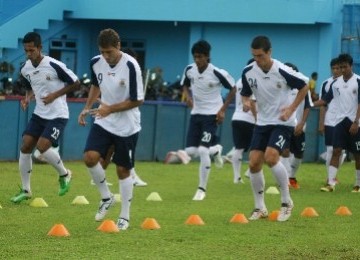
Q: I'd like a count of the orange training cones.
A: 8